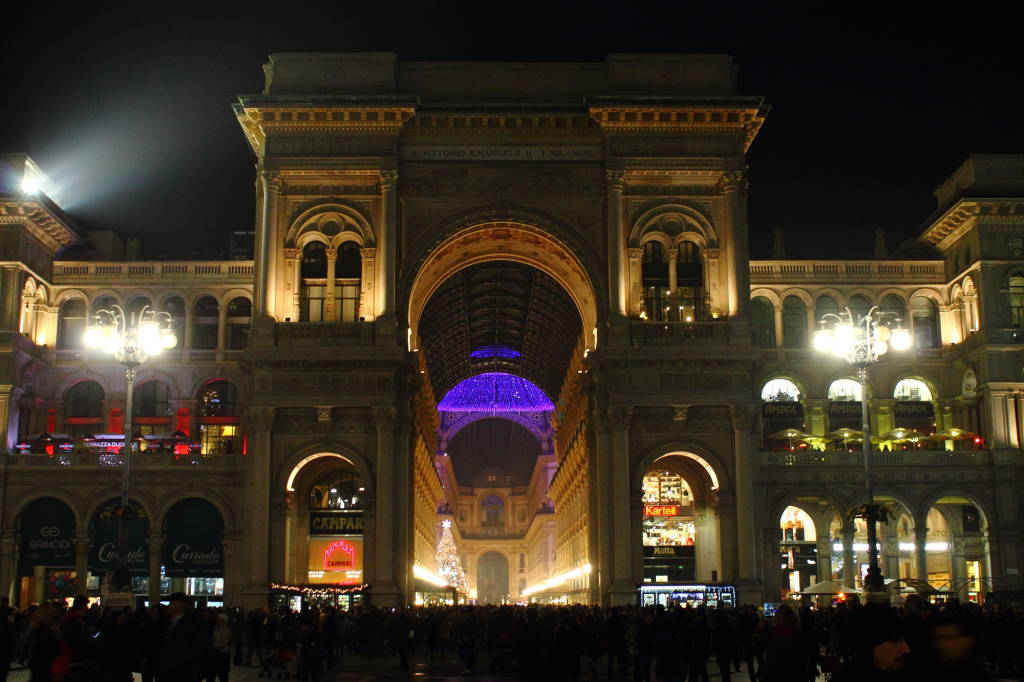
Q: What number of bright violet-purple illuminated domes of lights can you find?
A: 1